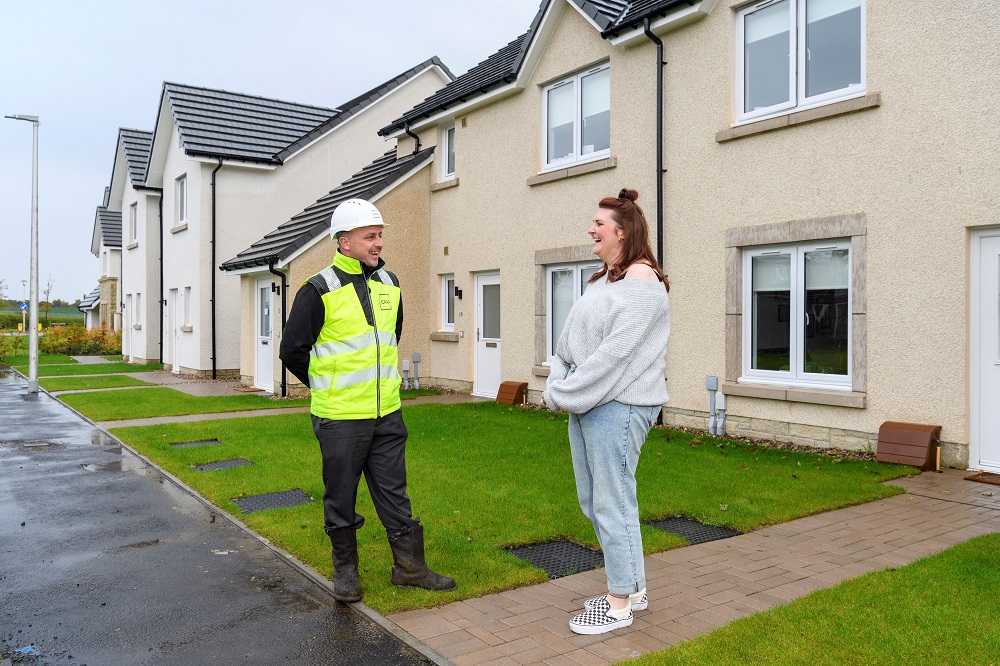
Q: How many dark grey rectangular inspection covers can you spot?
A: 5